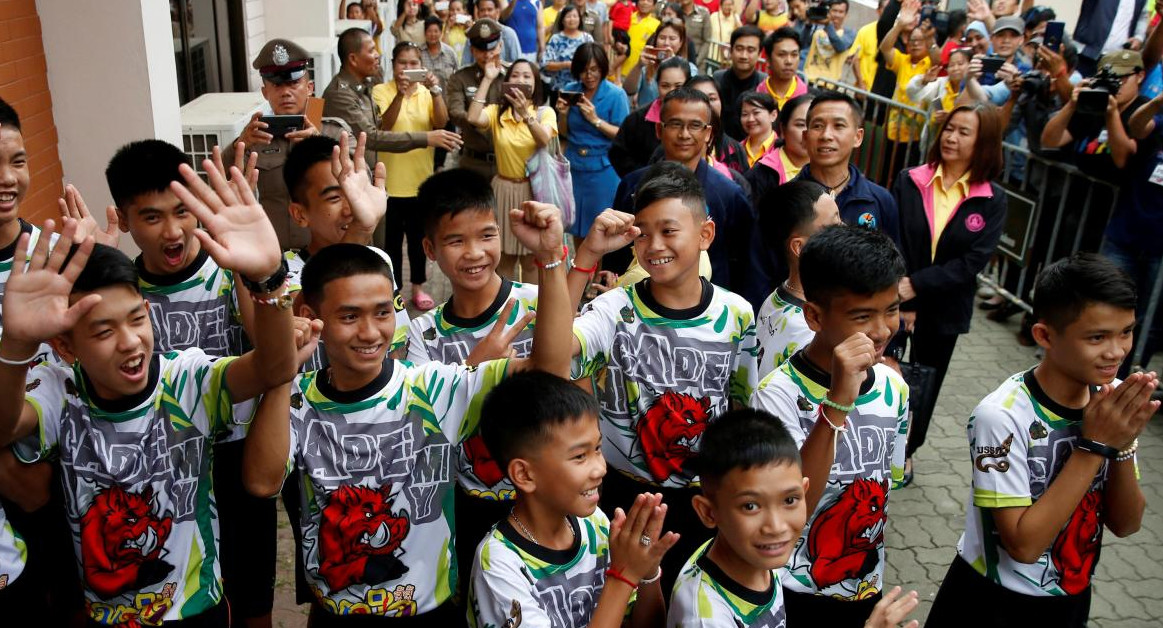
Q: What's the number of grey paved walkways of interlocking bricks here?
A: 1